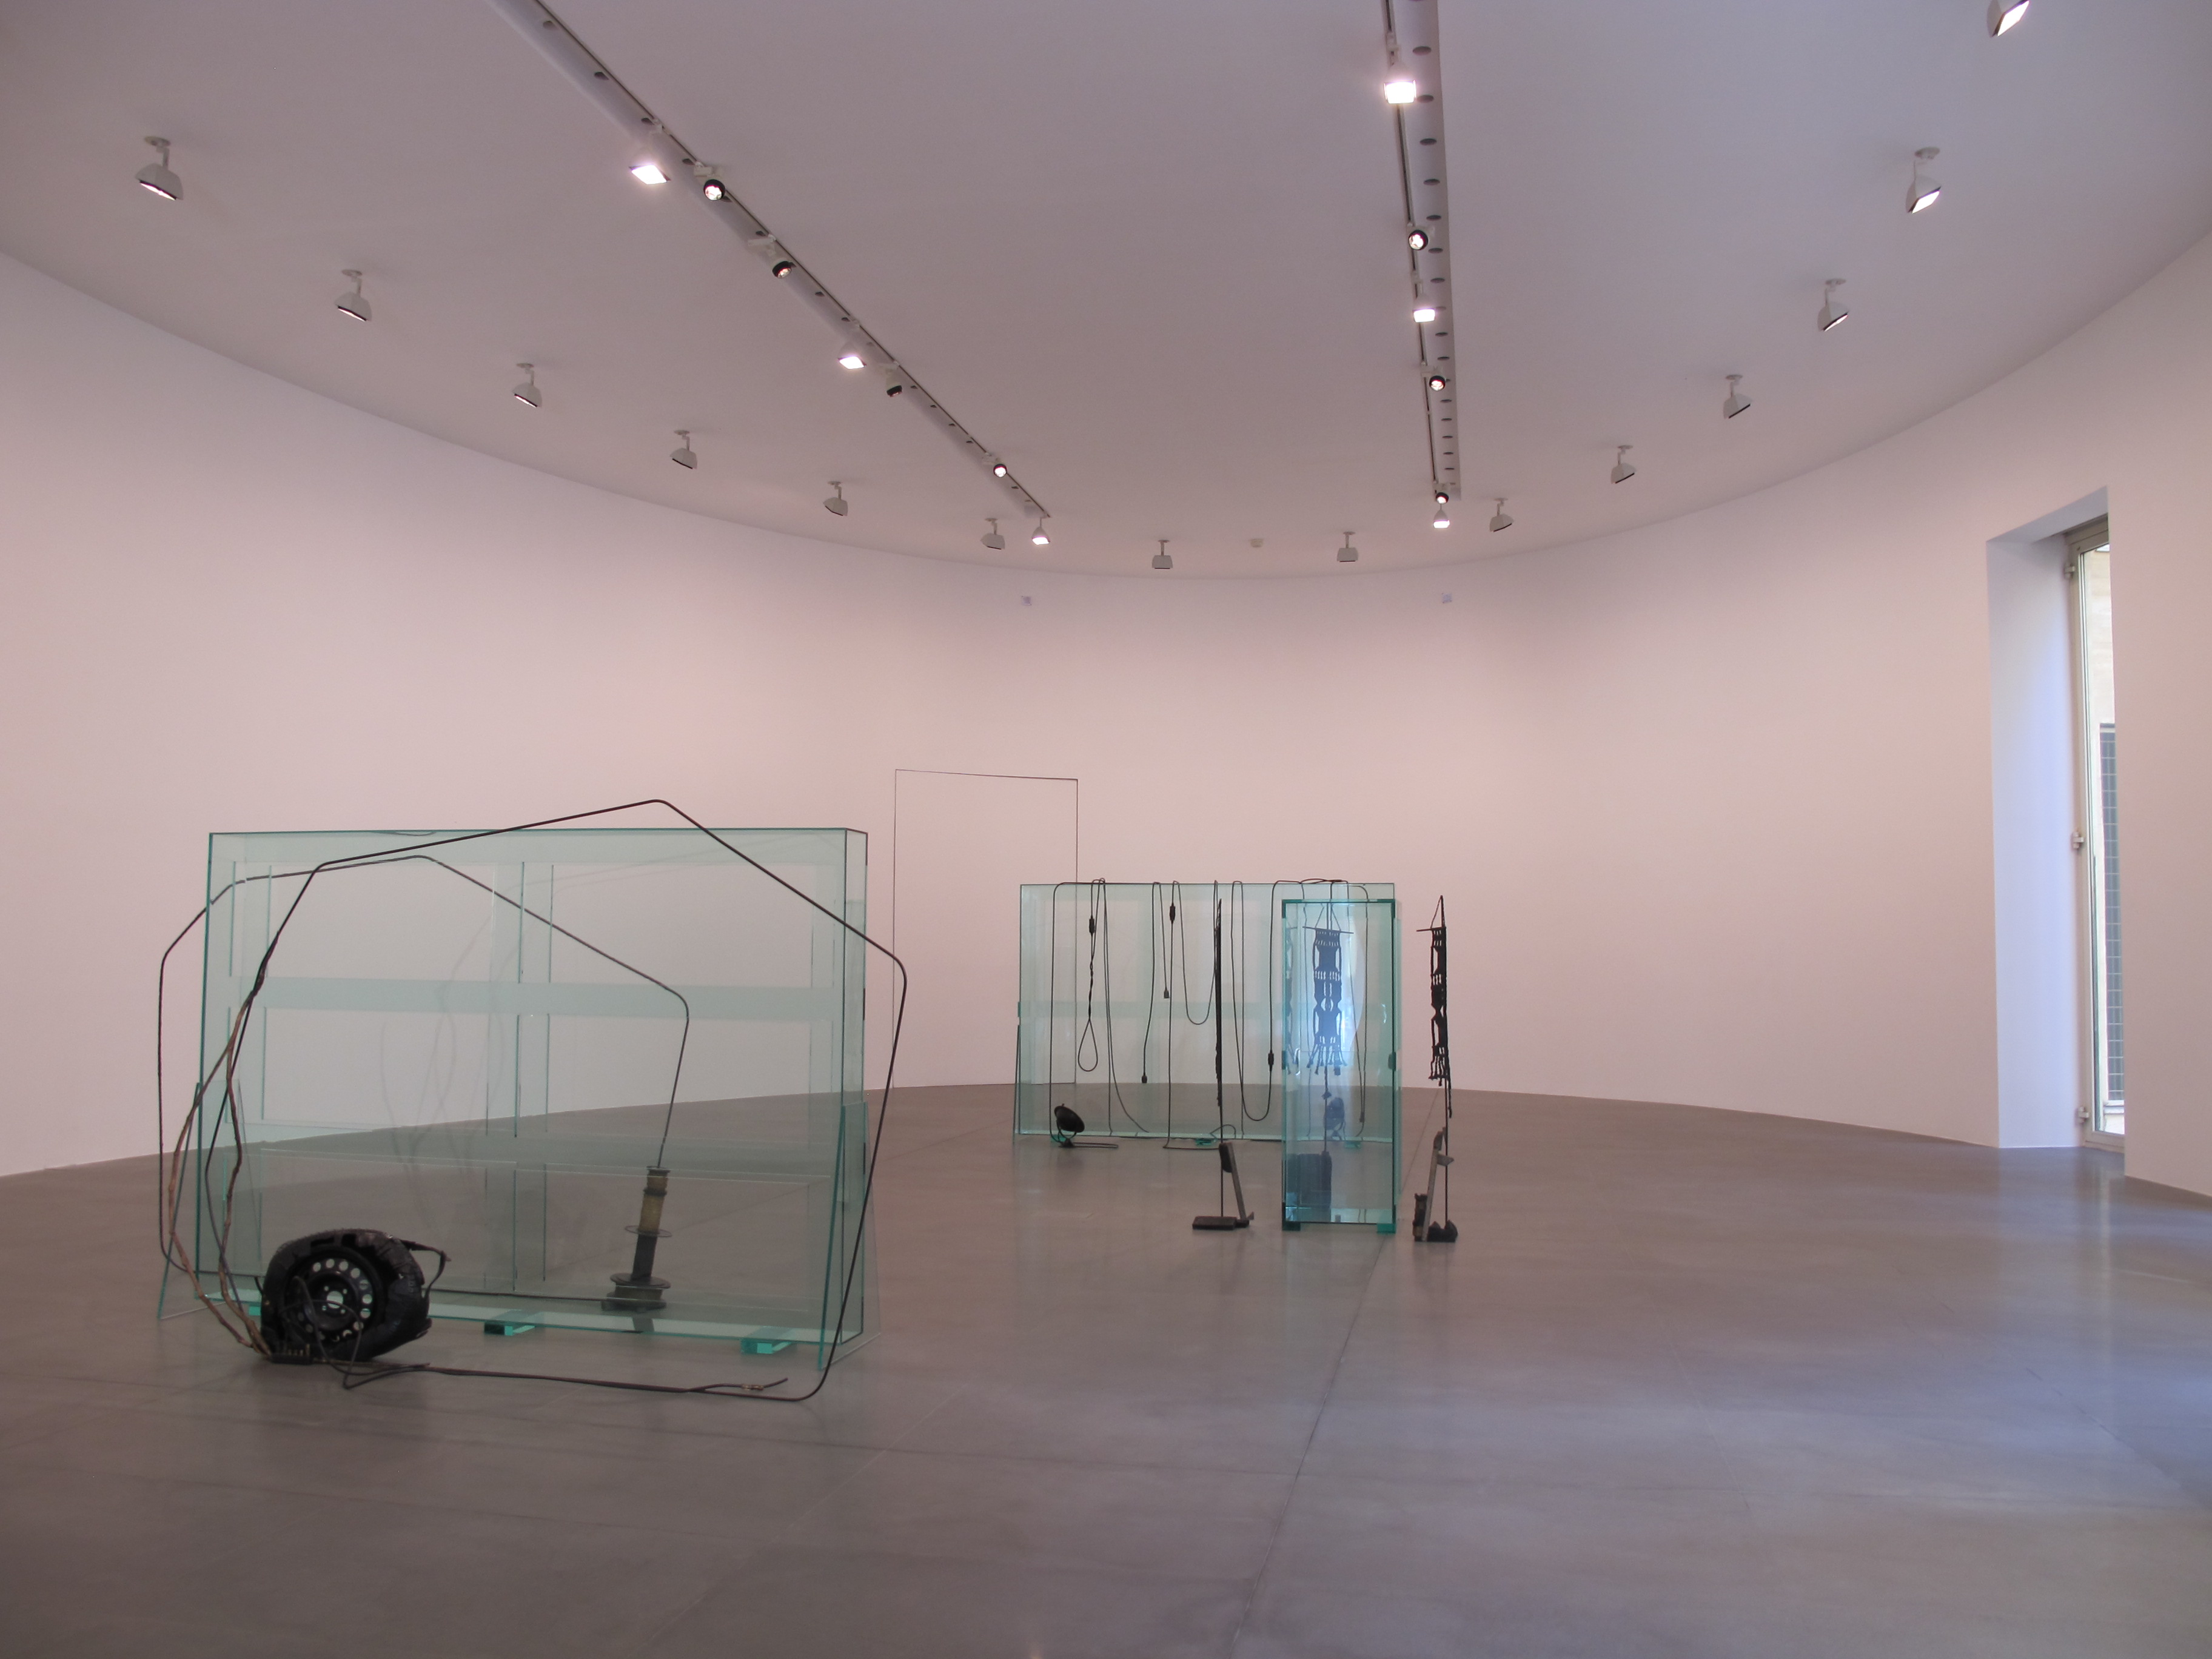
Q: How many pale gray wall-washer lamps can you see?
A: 14